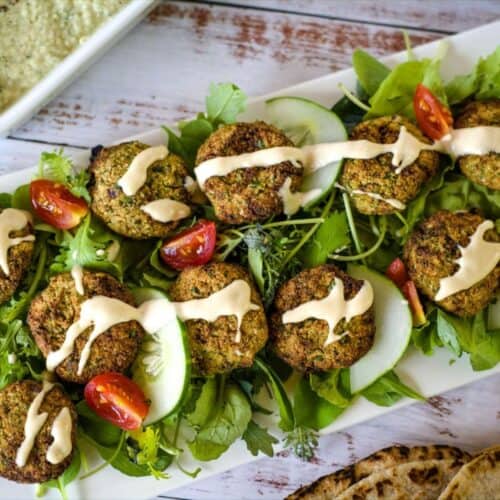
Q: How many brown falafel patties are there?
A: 10